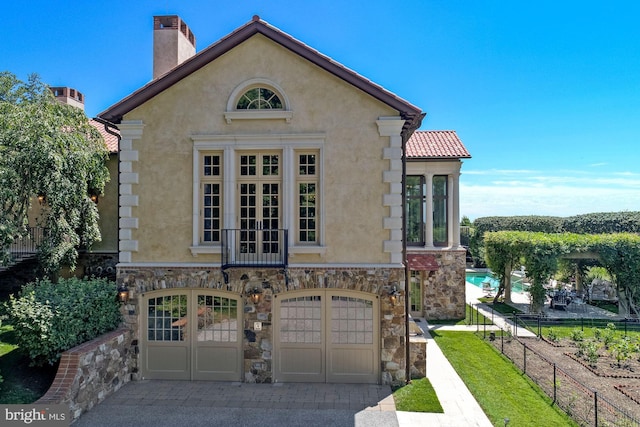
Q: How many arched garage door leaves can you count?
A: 4